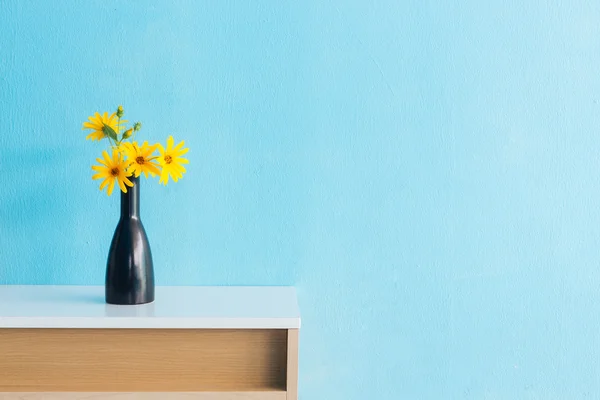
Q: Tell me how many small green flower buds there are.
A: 3